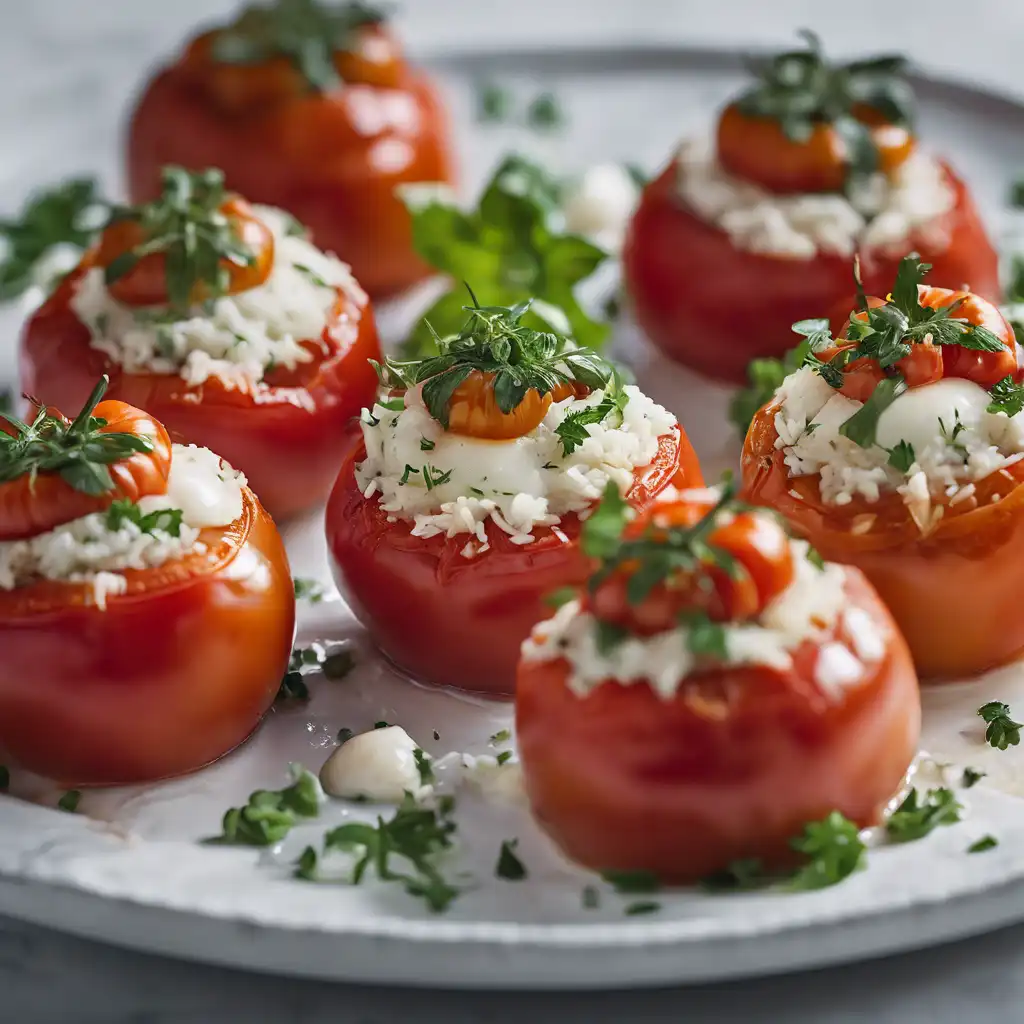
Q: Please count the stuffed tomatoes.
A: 7